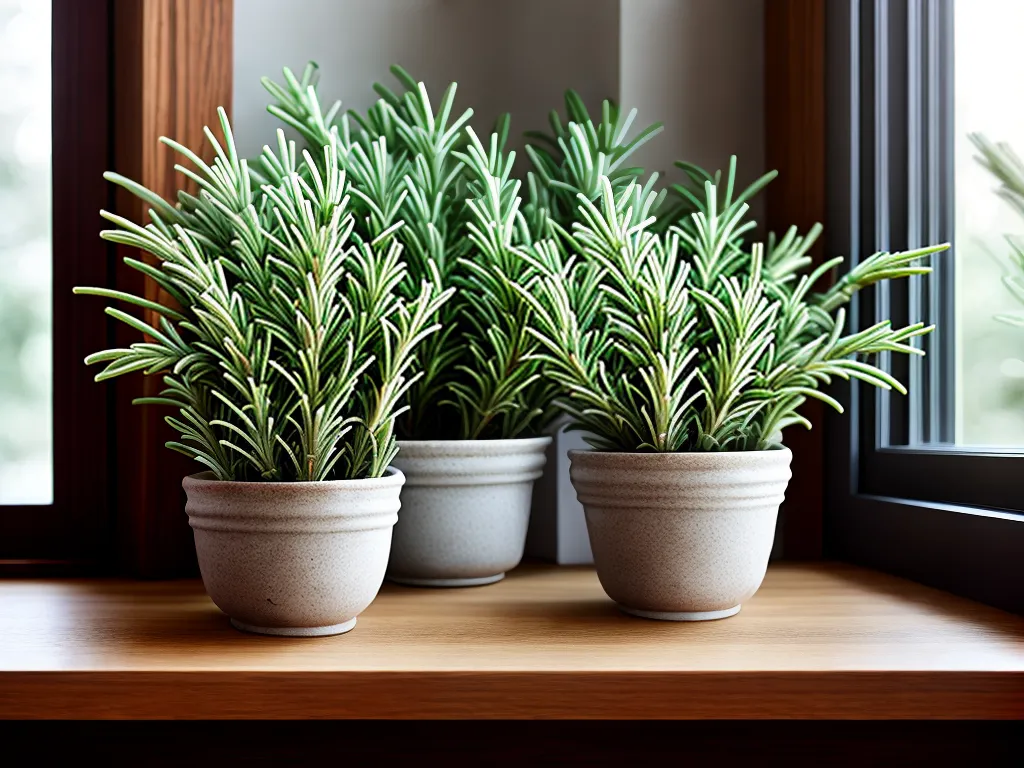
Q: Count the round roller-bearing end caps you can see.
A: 0